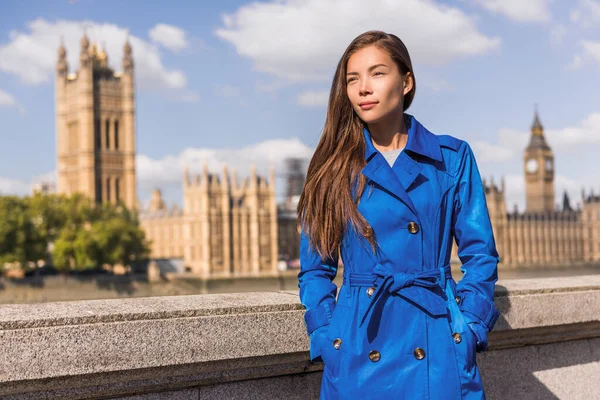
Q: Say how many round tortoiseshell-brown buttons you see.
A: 8